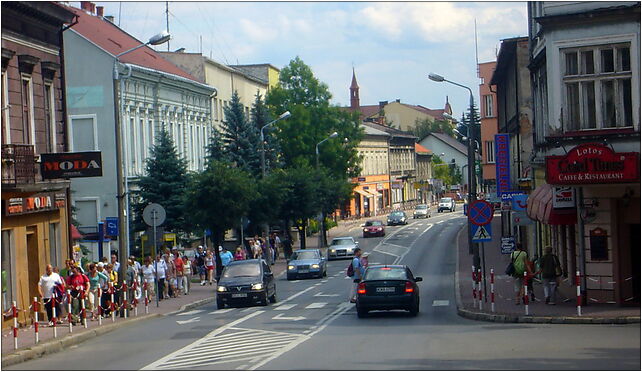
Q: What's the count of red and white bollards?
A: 15